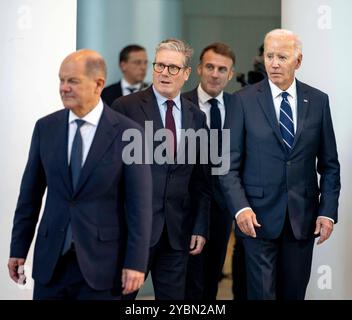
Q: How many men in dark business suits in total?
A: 5